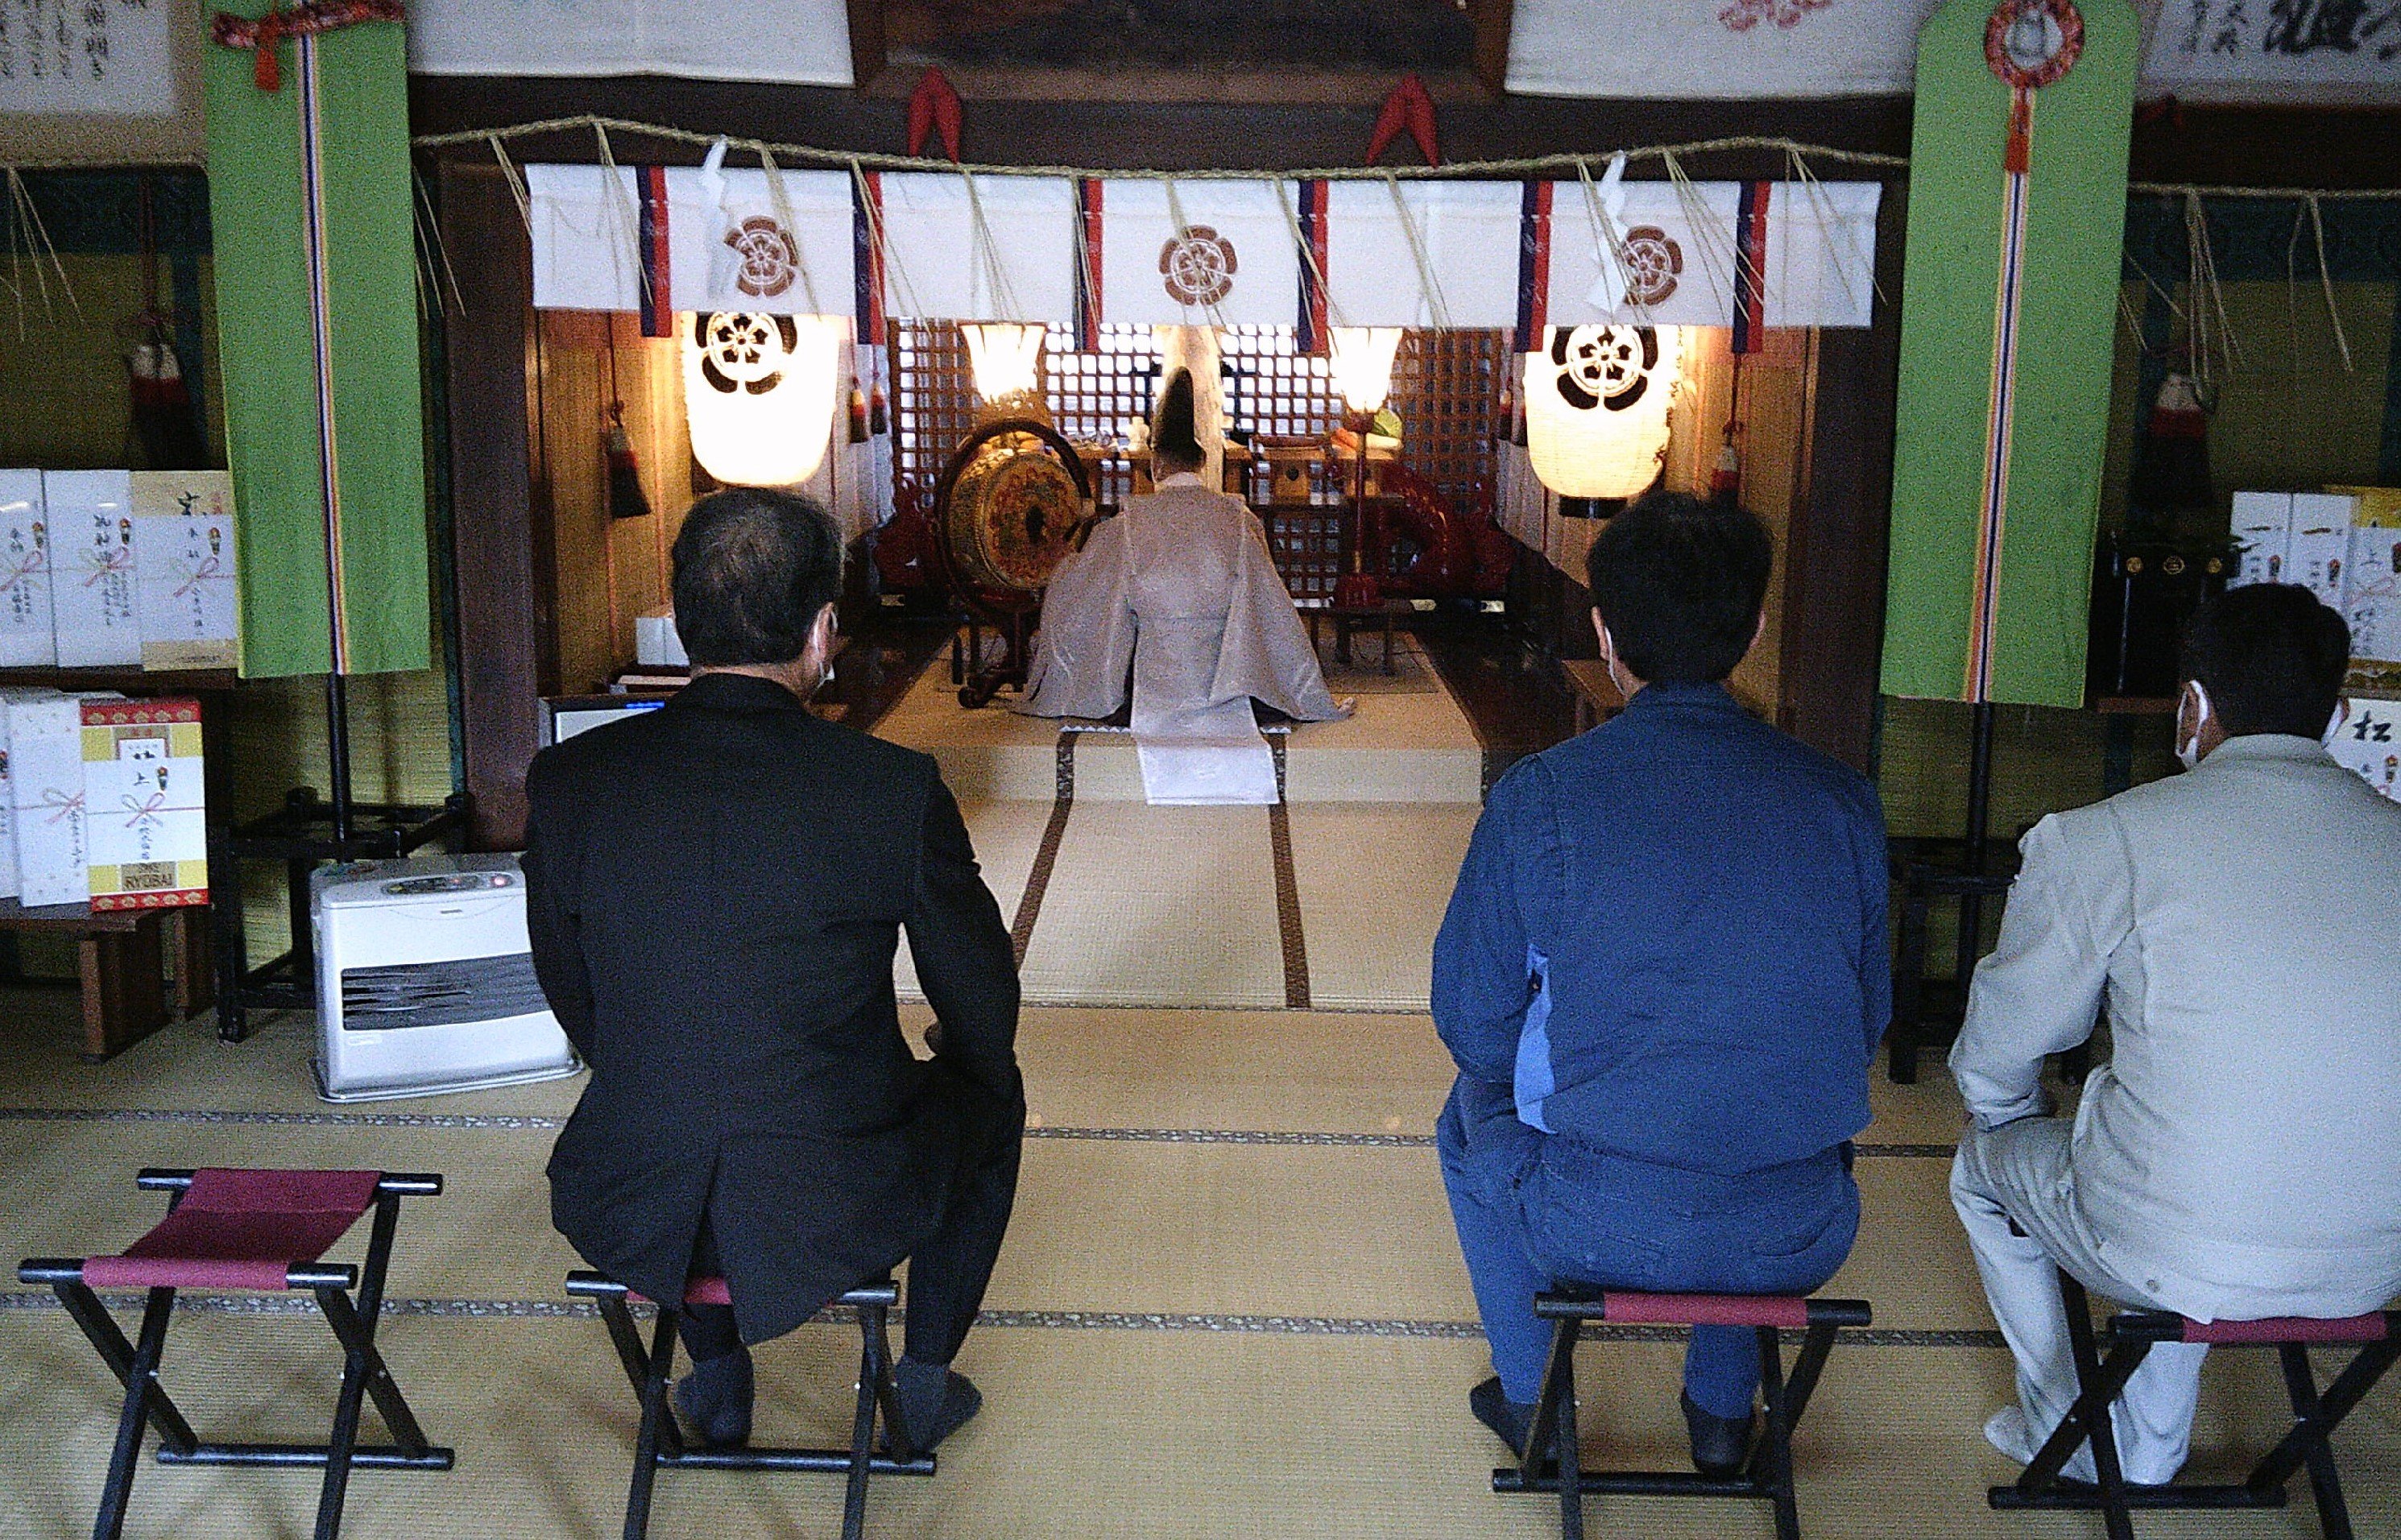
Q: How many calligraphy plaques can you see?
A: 2